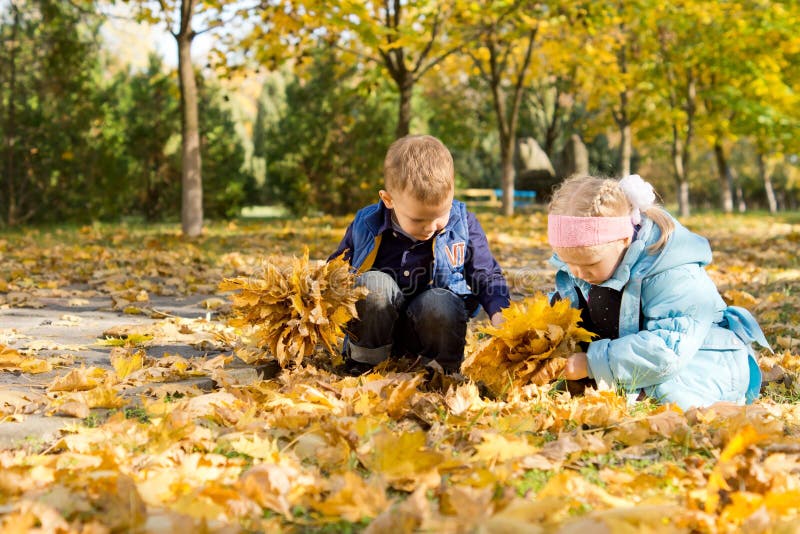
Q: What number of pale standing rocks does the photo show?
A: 2